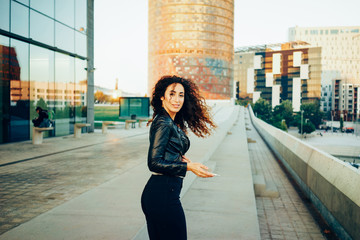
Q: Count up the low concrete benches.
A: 5